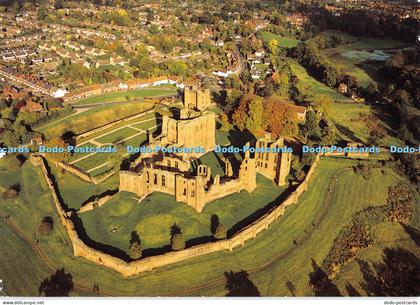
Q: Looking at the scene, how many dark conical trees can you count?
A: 3